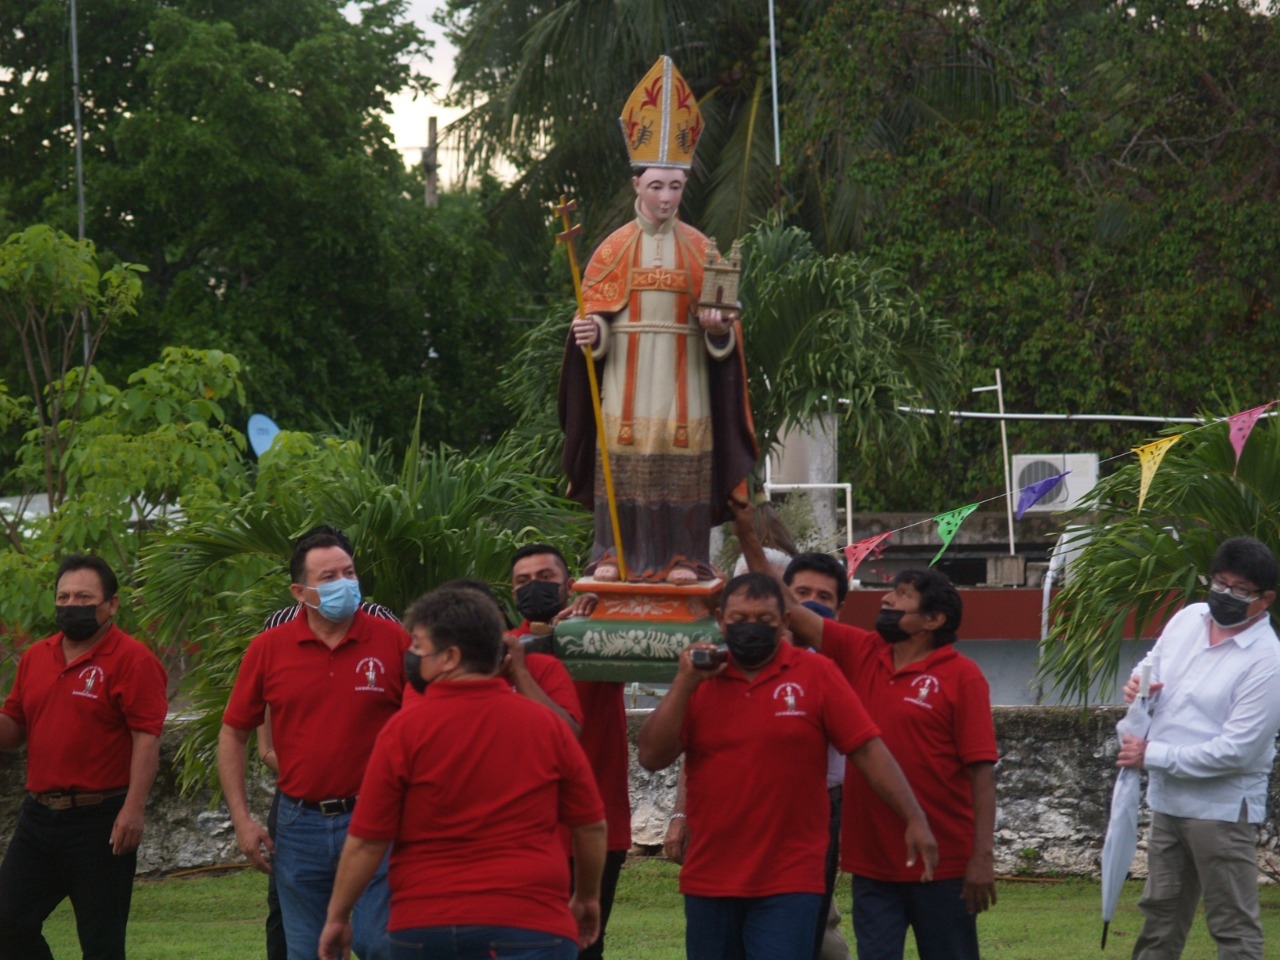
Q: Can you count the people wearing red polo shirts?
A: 7